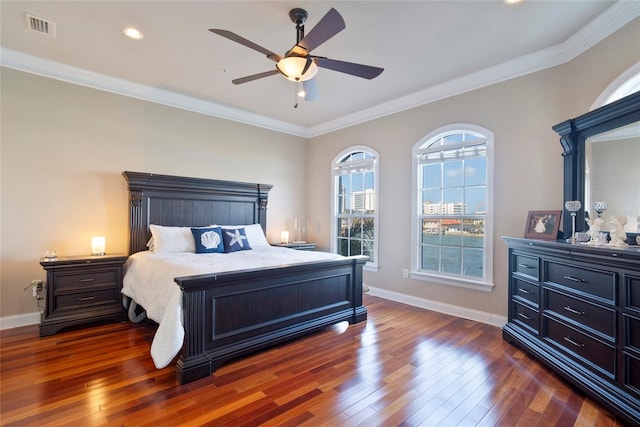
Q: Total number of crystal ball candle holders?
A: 2